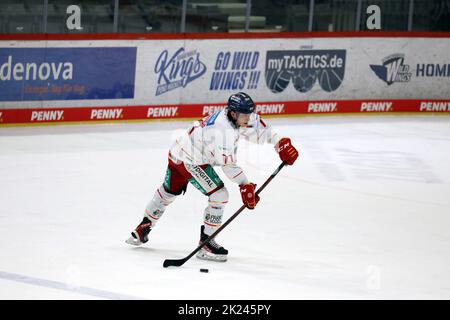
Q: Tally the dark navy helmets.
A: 1